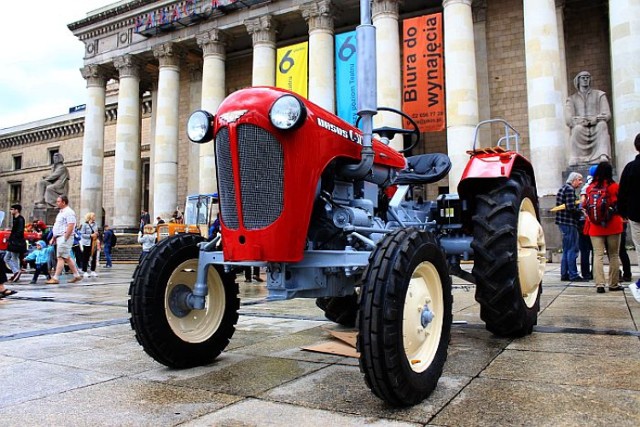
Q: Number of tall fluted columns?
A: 10